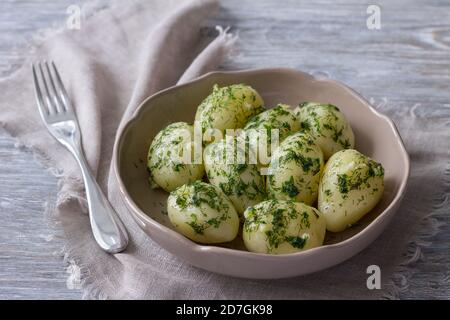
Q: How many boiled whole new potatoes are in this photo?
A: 9